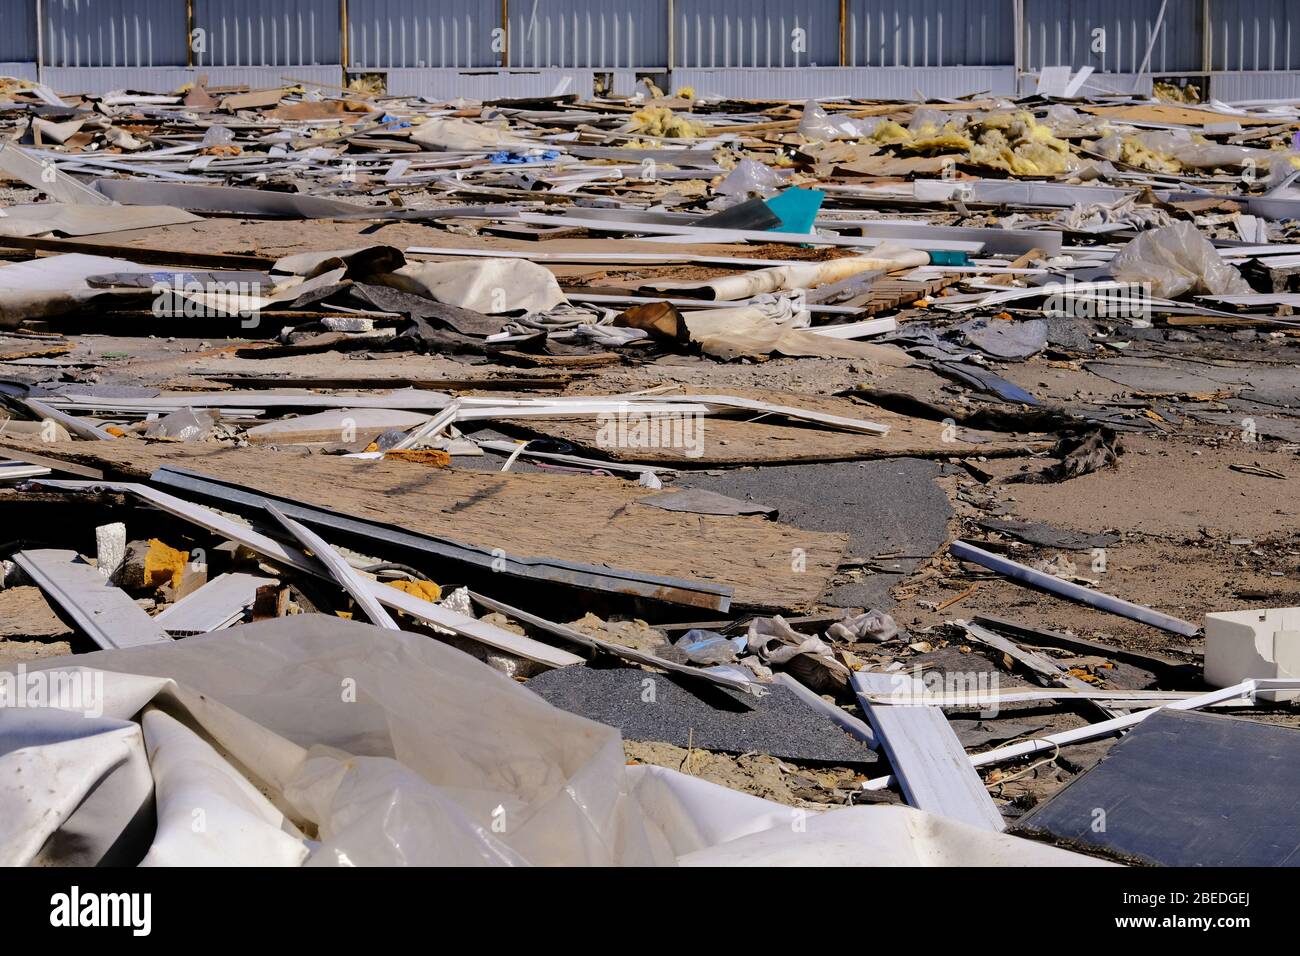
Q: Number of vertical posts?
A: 8